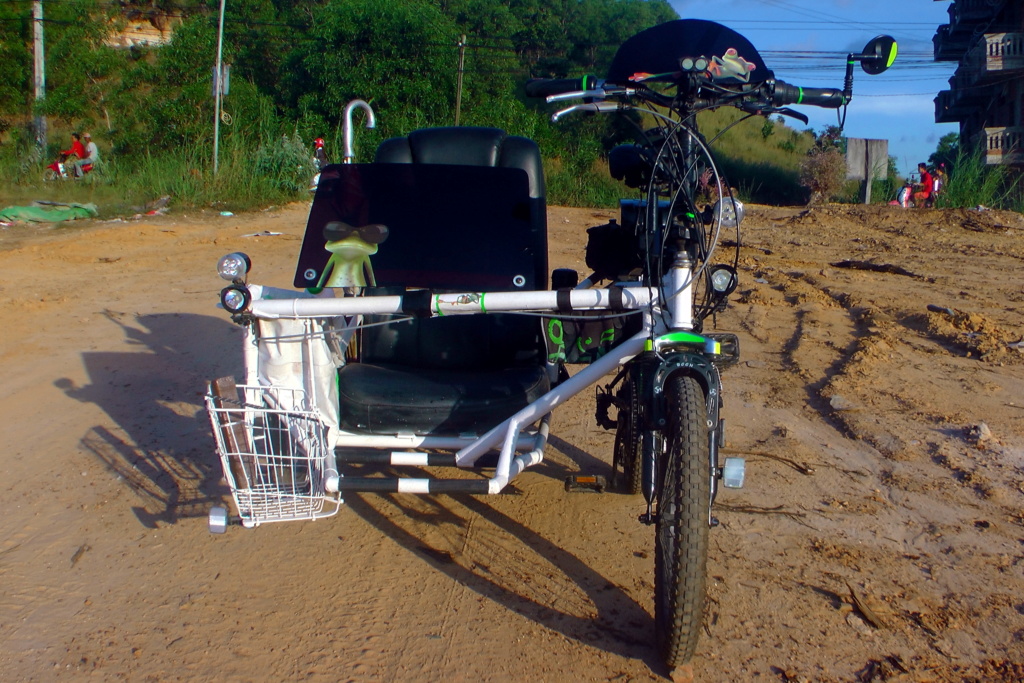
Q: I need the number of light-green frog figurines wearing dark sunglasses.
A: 1